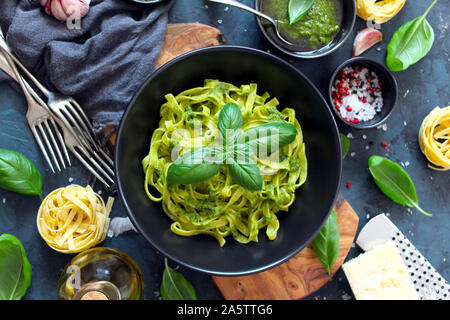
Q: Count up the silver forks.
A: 3